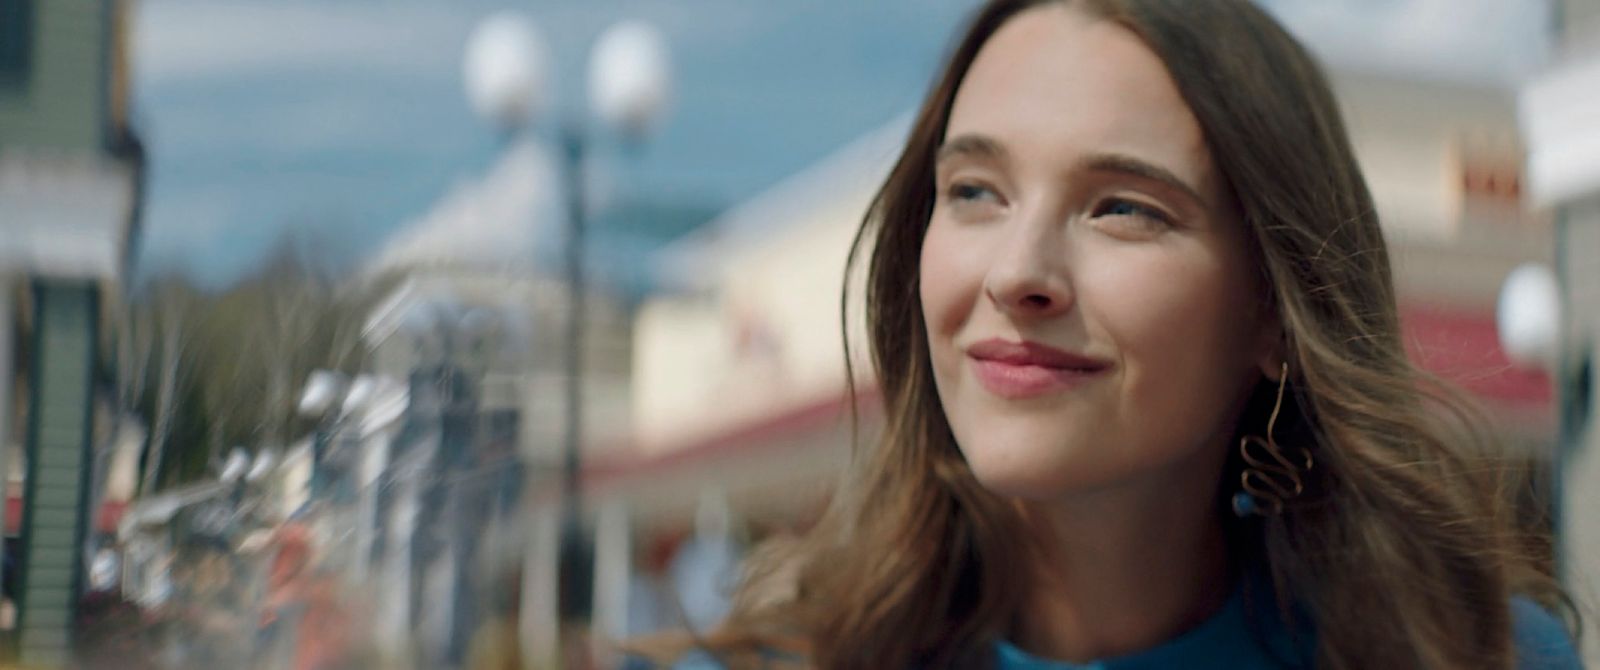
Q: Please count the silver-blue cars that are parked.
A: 0